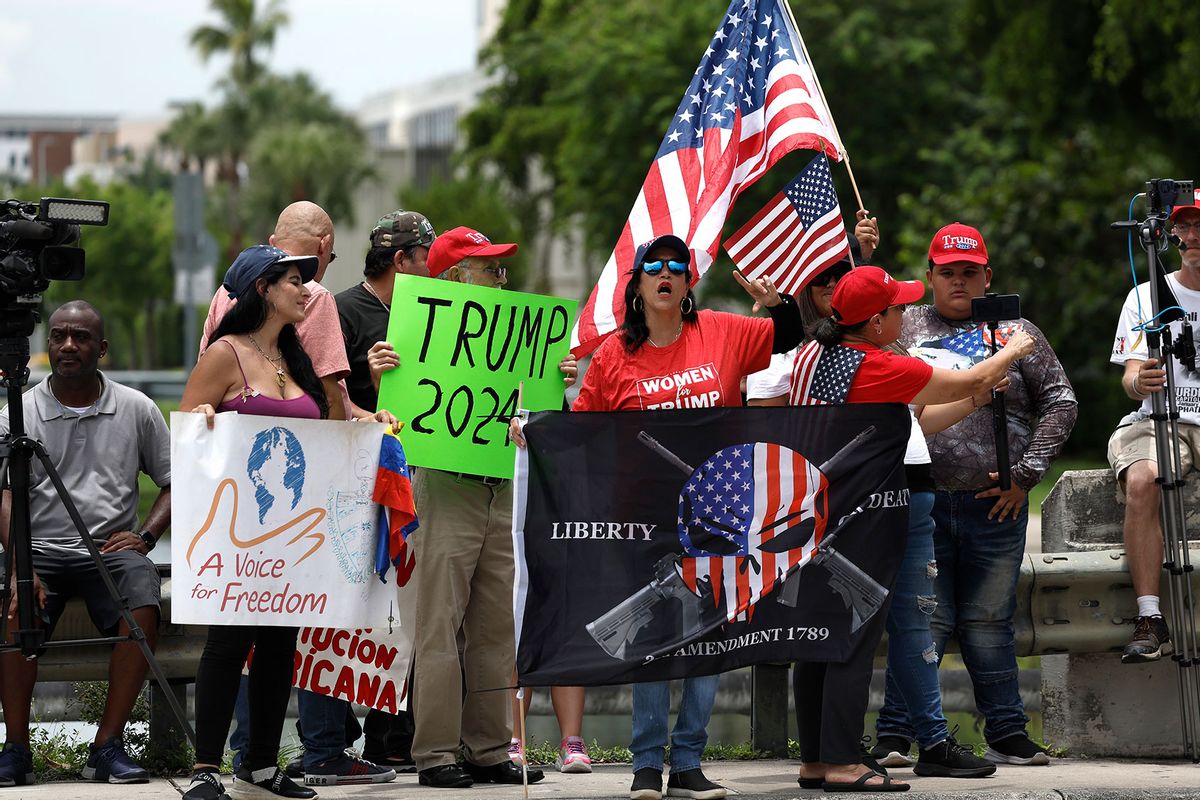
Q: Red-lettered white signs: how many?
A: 2